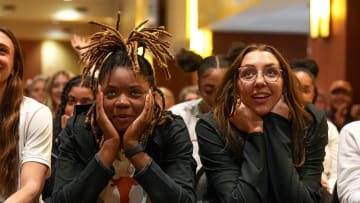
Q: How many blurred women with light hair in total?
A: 2